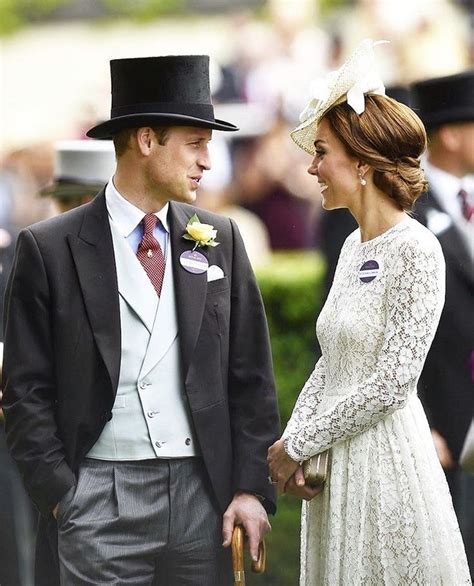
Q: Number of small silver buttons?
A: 4